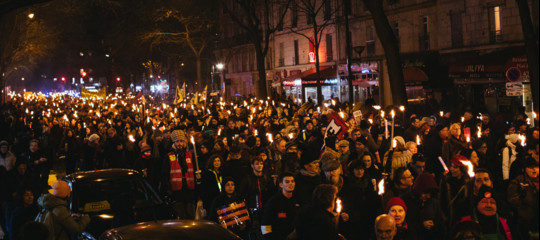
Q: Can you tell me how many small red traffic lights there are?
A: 3